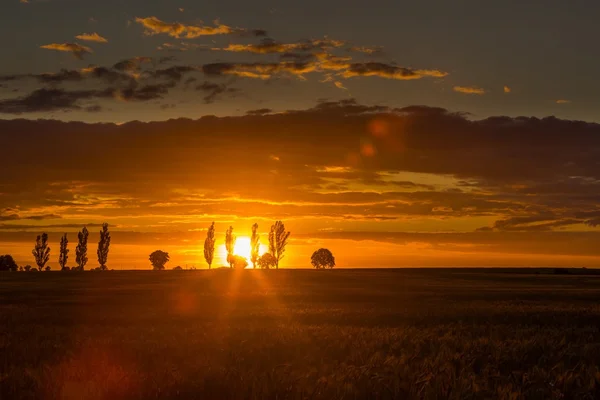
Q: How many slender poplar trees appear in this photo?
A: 8